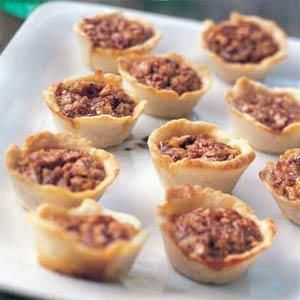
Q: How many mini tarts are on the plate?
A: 10